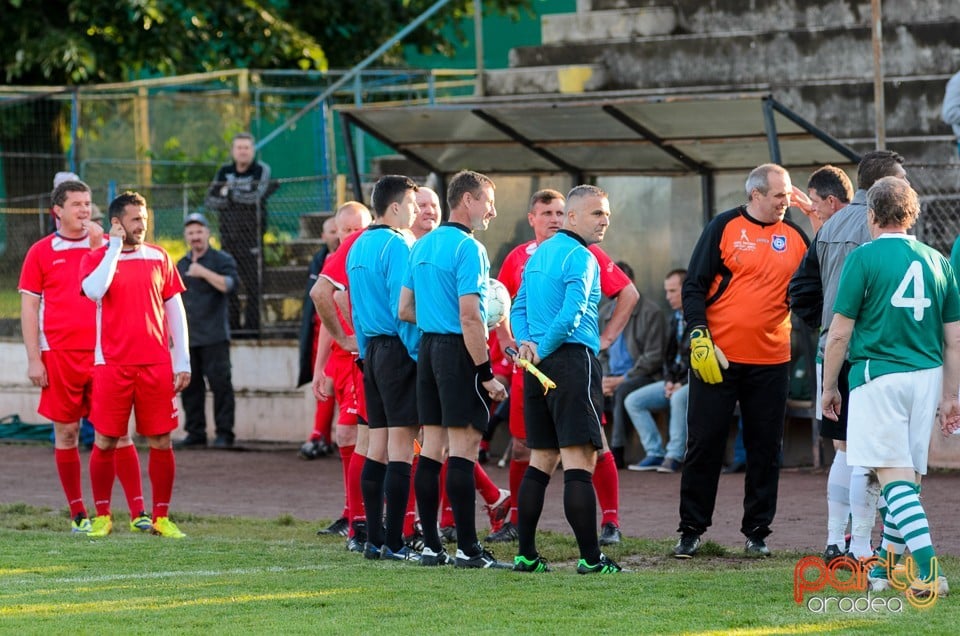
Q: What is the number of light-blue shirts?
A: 3